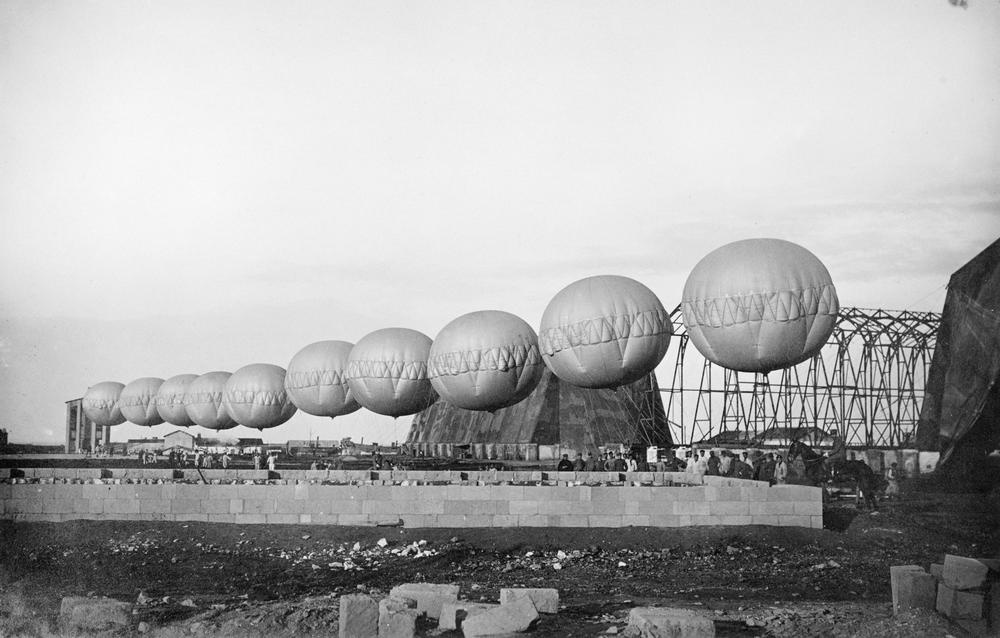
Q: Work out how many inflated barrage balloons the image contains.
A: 10